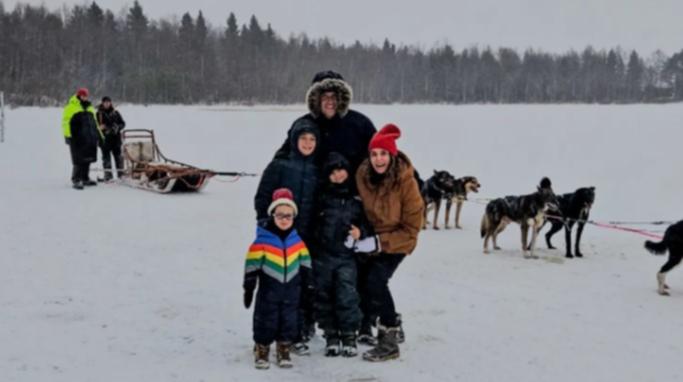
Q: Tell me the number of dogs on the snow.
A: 5